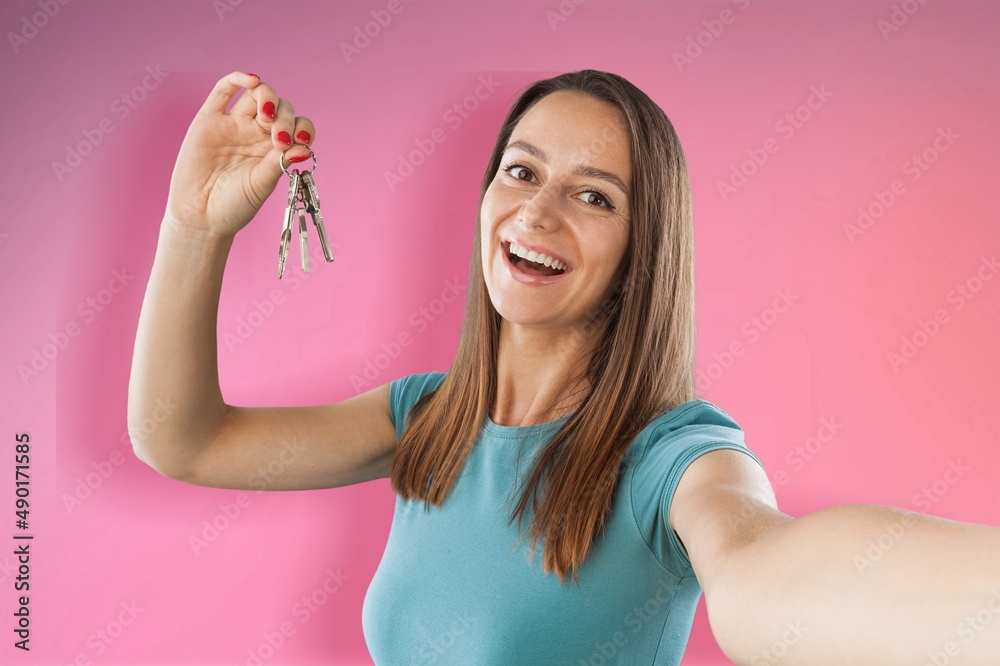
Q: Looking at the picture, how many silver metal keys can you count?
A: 3